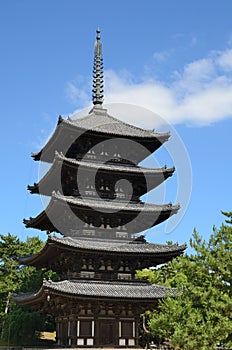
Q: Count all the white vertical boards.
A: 4